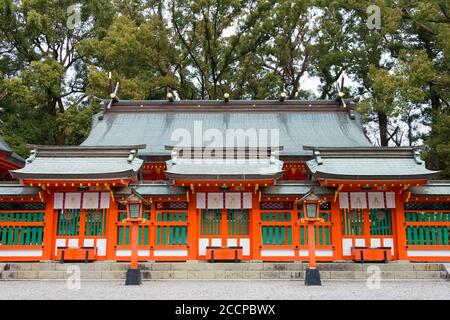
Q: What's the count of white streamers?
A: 12